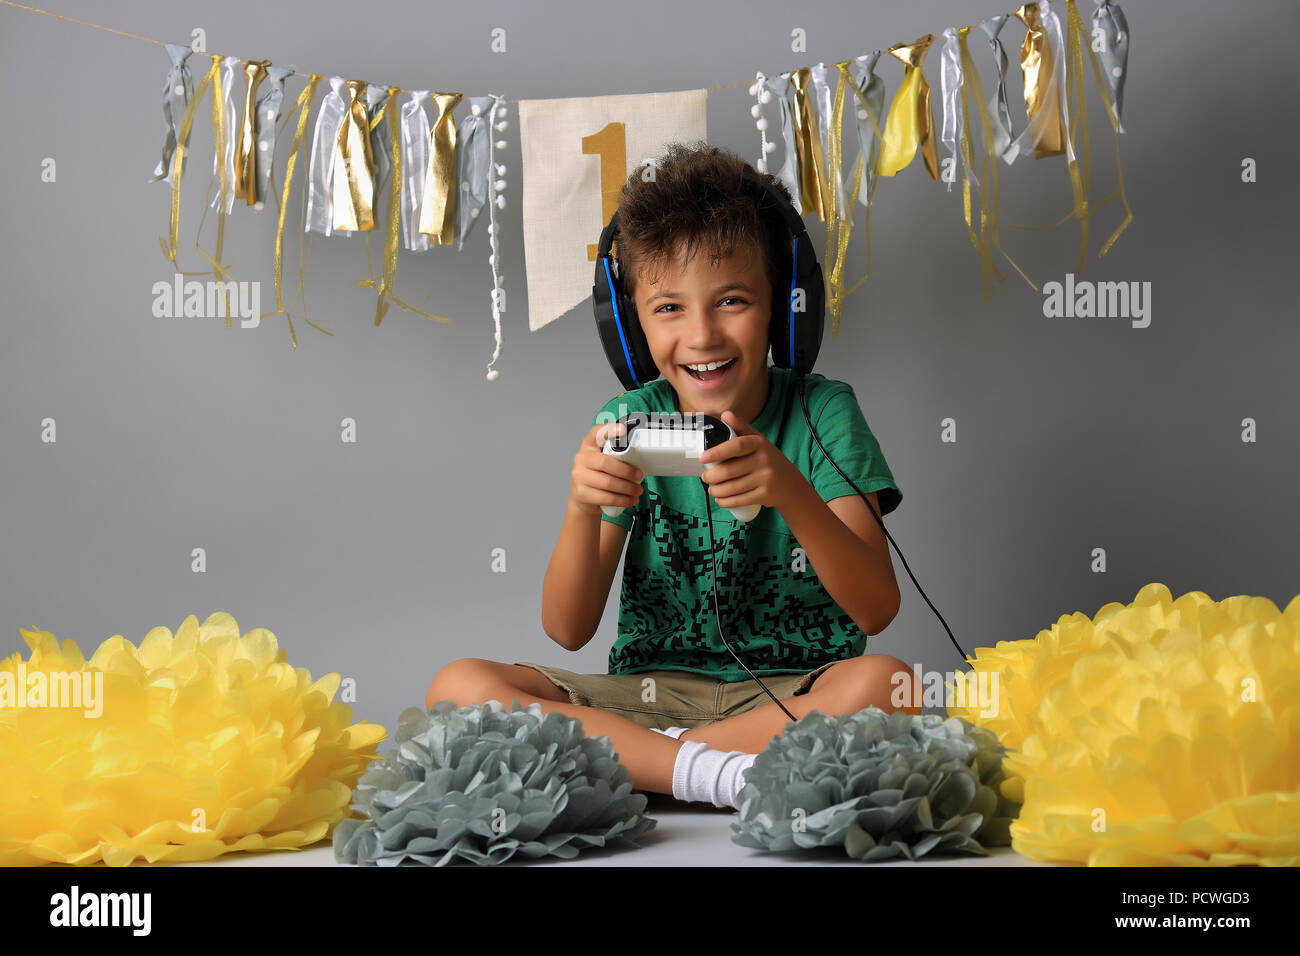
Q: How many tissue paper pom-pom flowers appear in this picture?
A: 4